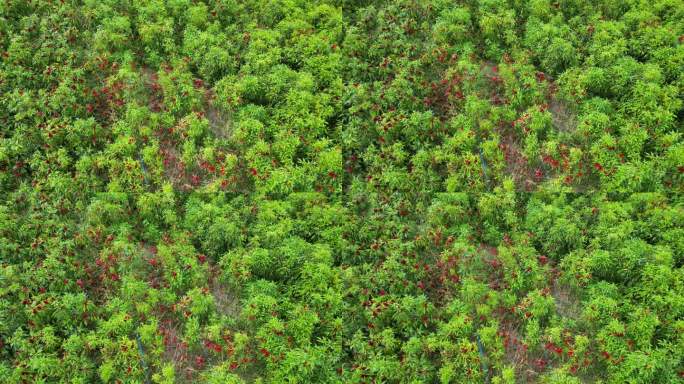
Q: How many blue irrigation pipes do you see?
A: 4